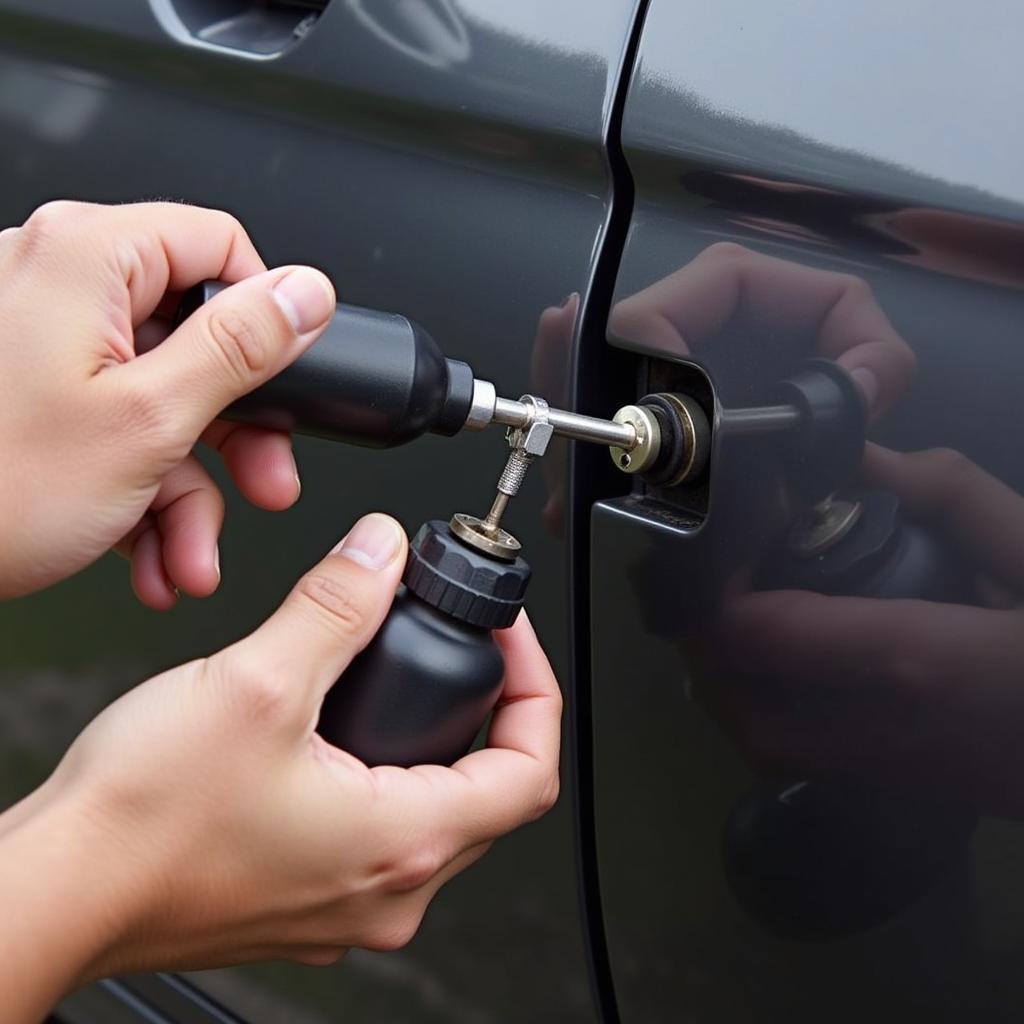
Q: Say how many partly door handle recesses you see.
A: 1